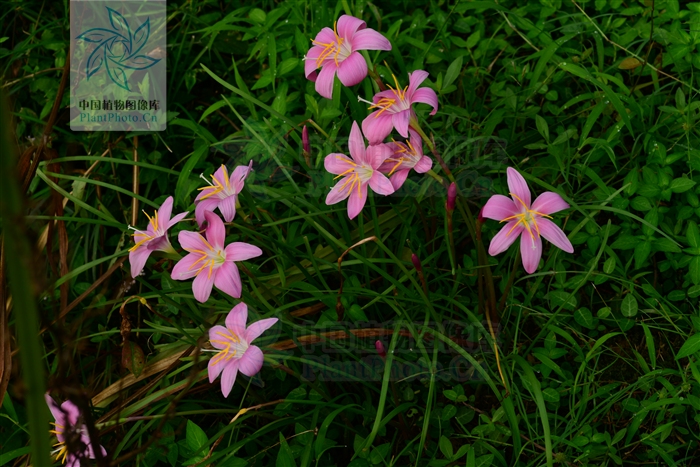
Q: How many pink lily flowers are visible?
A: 10